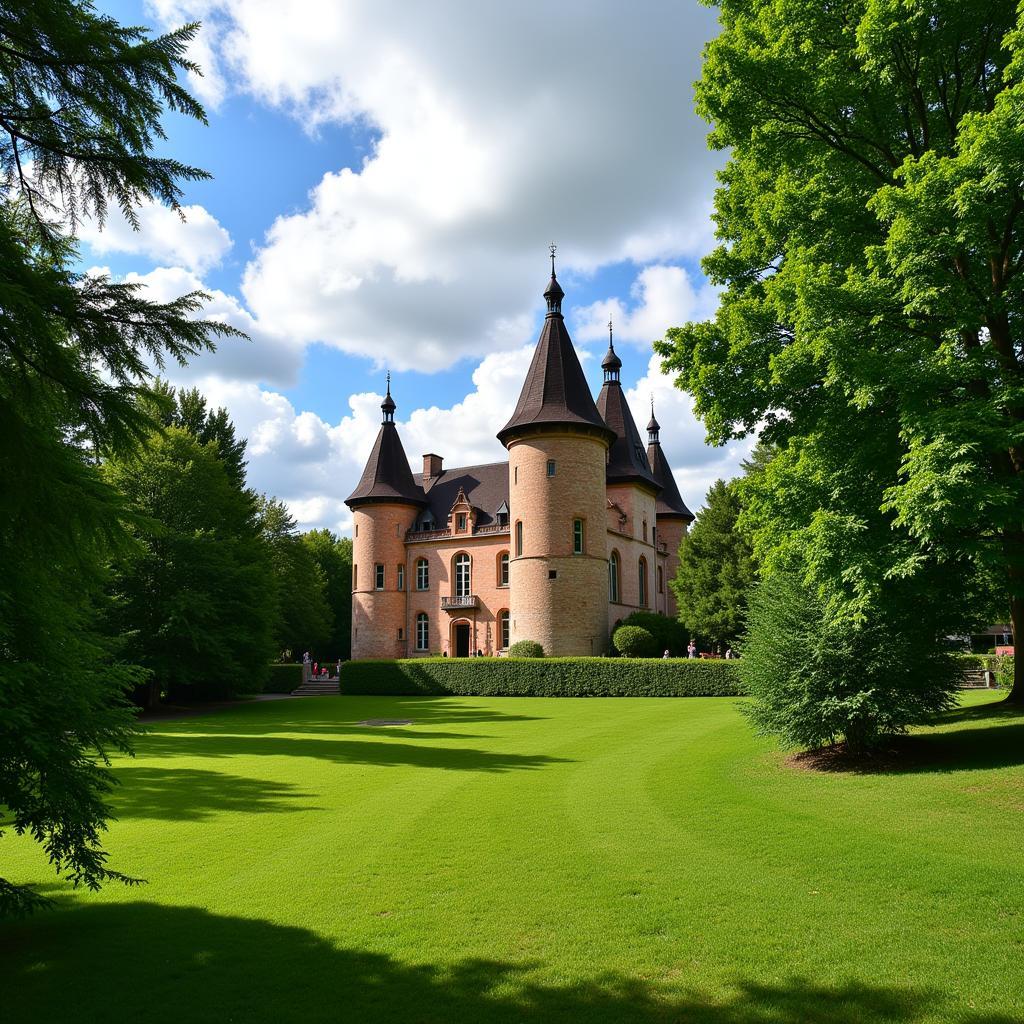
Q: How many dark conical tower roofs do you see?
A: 4